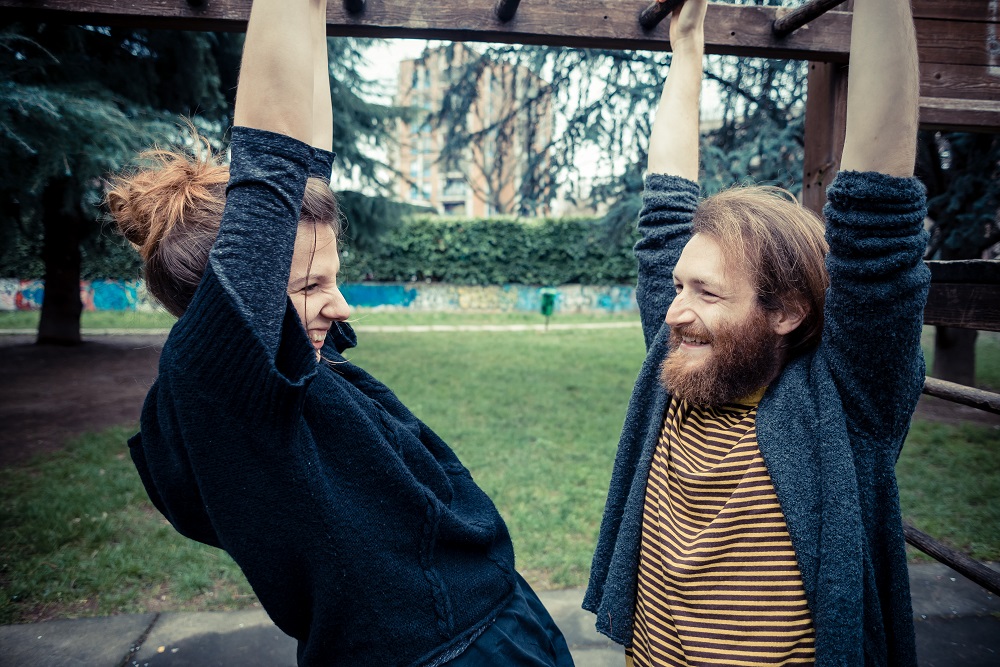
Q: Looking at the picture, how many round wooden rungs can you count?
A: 7